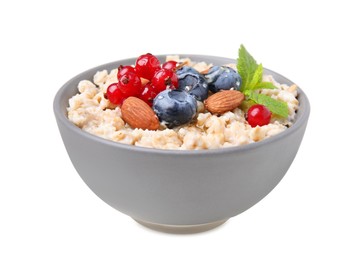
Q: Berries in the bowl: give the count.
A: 11